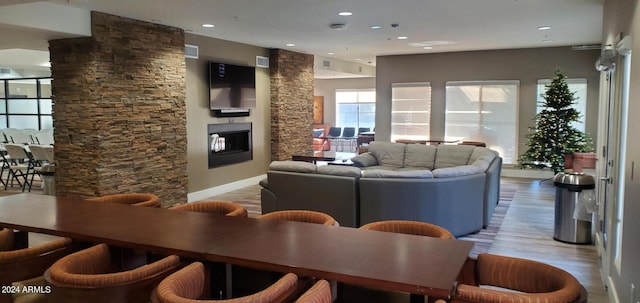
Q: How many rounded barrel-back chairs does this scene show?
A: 9